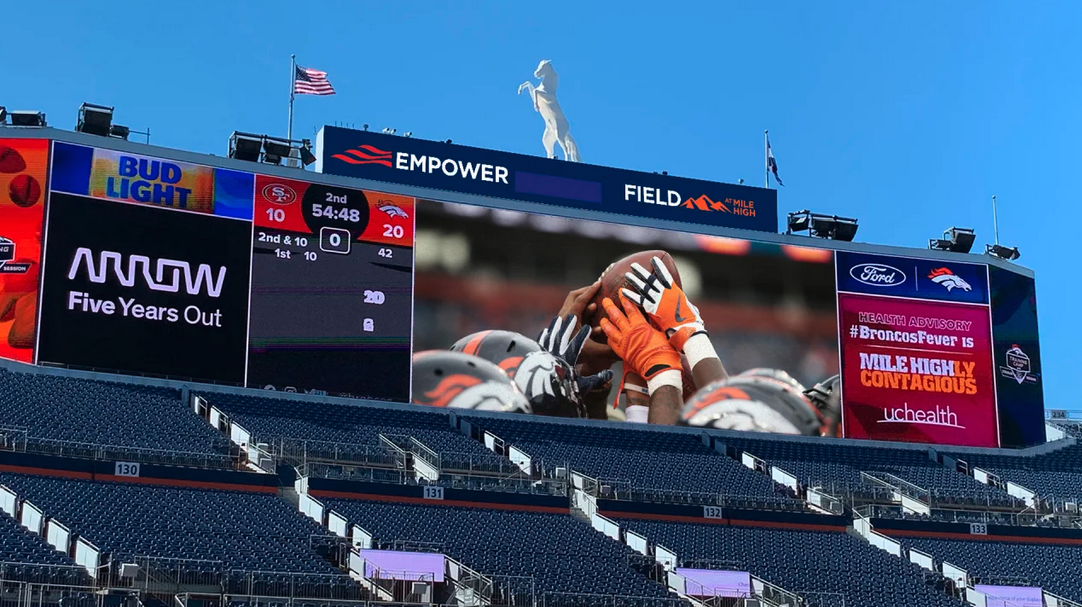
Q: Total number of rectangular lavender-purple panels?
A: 3